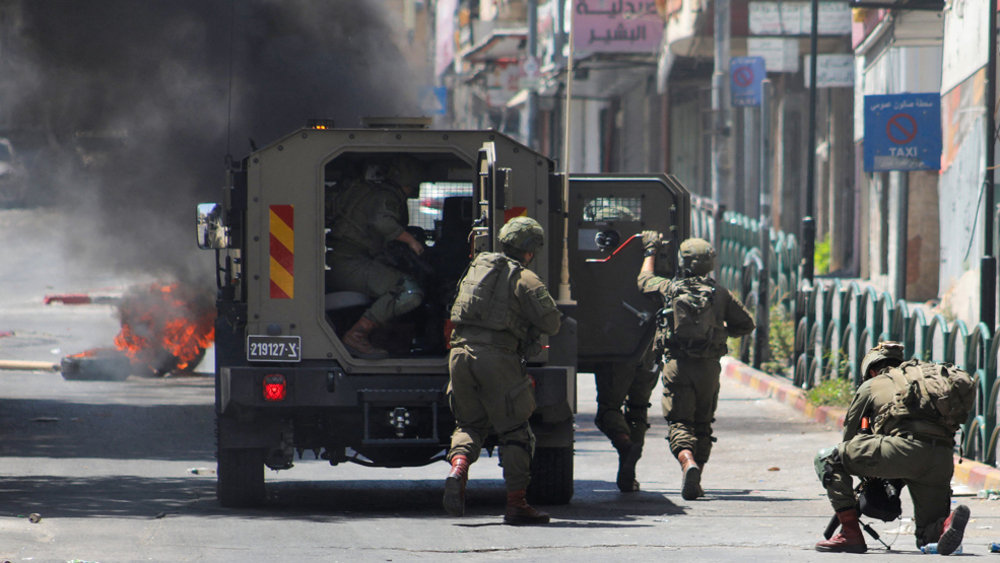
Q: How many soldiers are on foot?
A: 4